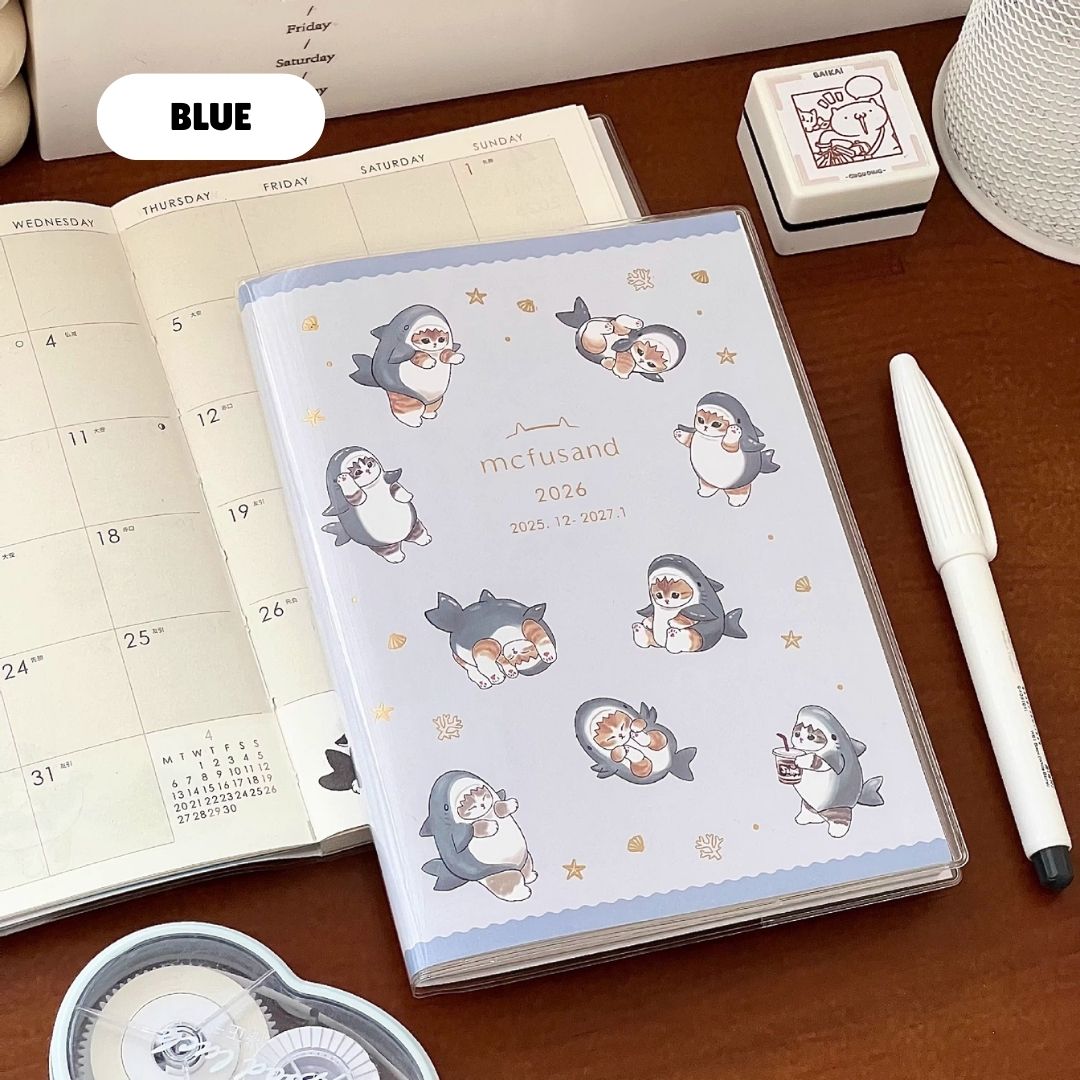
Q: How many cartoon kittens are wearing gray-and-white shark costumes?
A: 9